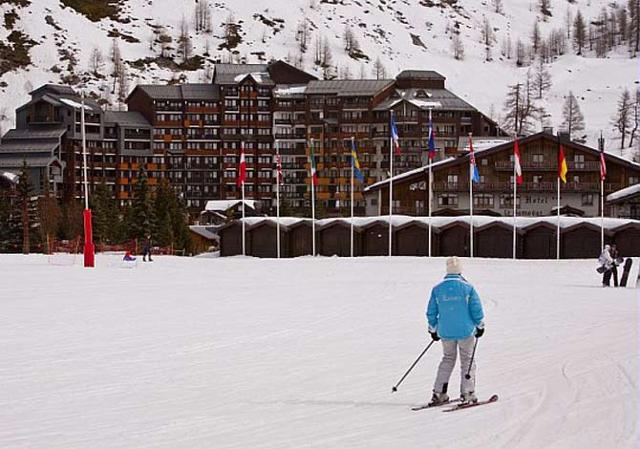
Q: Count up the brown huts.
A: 11